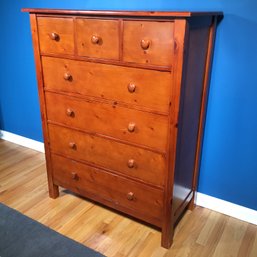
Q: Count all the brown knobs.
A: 11